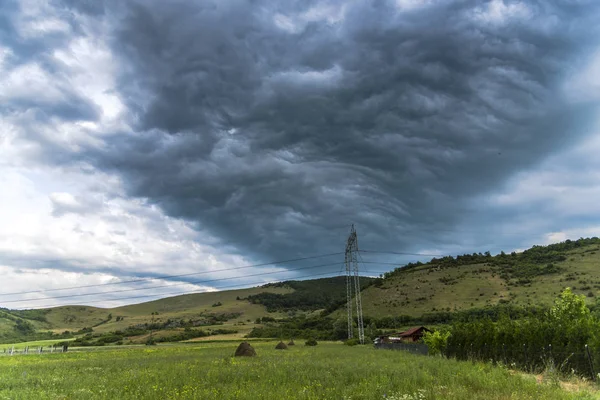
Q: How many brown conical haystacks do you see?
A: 3